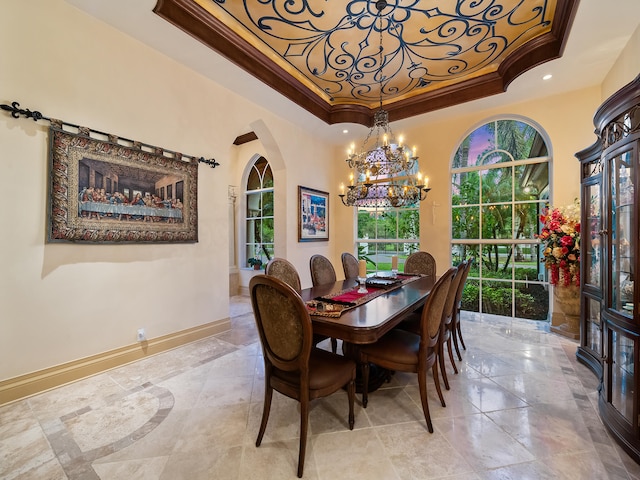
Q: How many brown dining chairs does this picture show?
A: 8